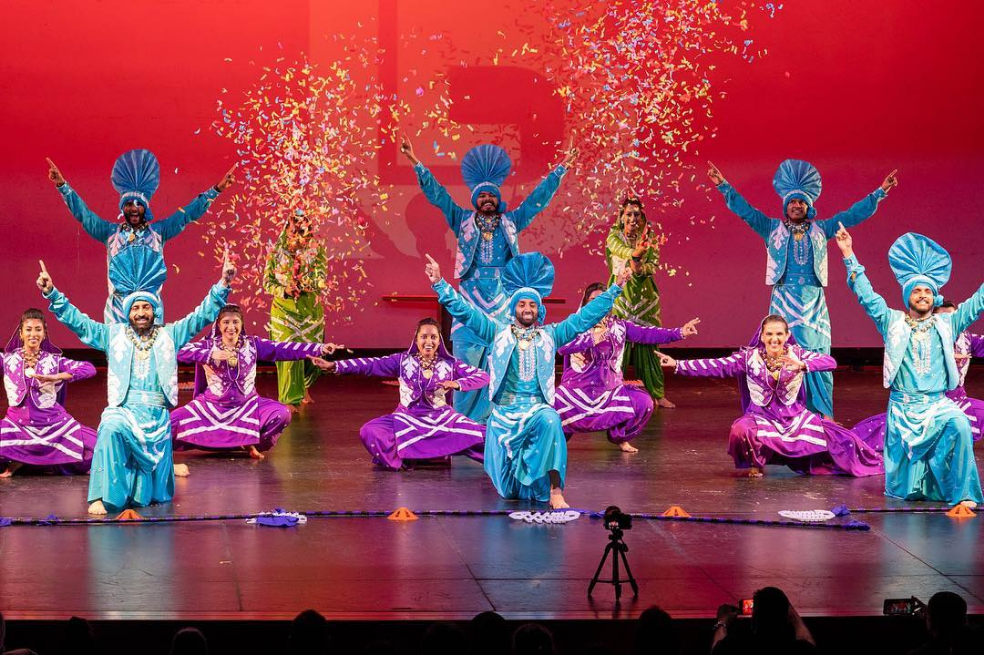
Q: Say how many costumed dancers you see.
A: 14